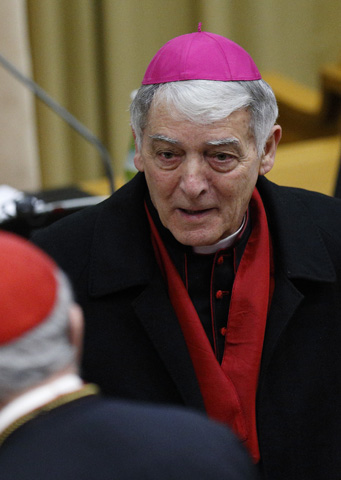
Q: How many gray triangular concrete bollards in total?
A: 0